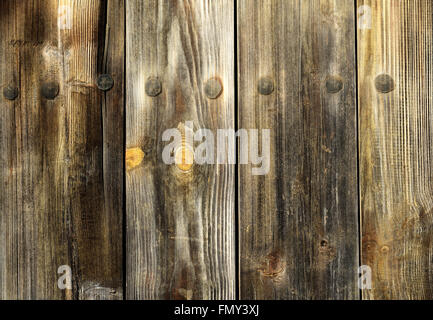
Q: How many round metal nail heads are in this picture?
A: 8